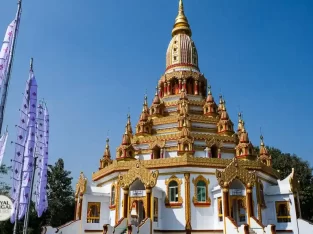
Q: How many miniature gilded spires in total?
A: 15